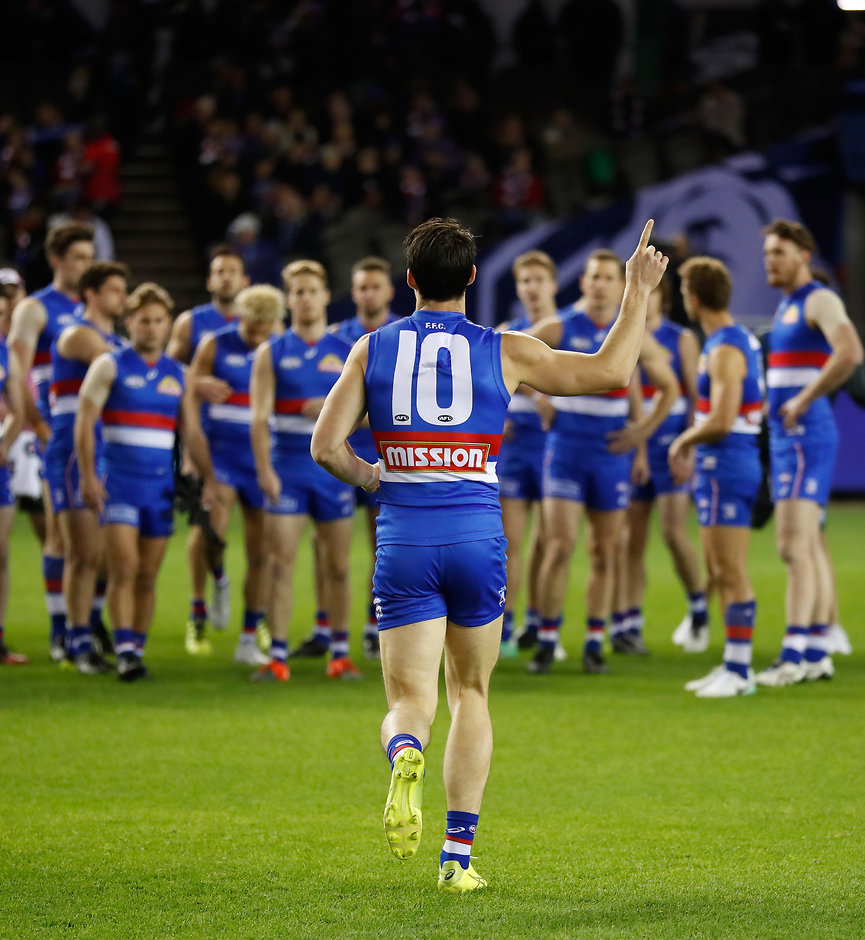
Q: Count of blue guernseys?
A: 14